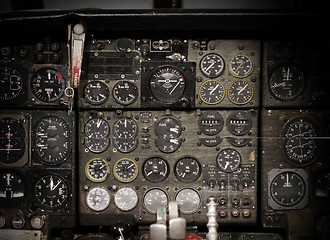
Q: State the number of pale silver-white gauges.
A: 4